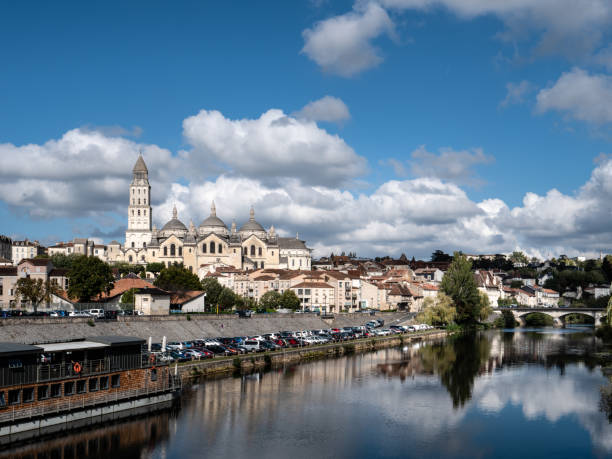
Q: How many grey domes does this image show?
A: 3